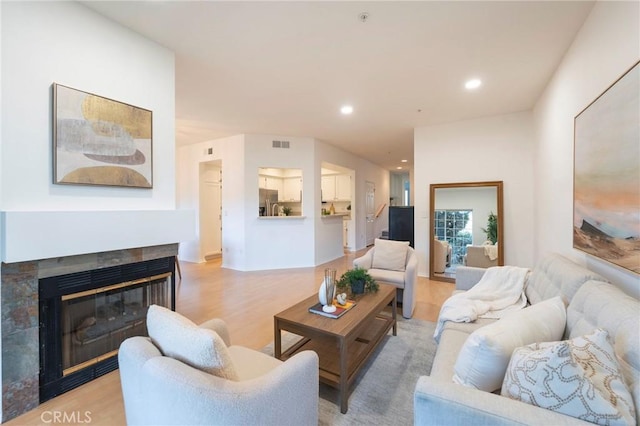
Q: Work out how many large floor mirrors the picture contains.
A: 1